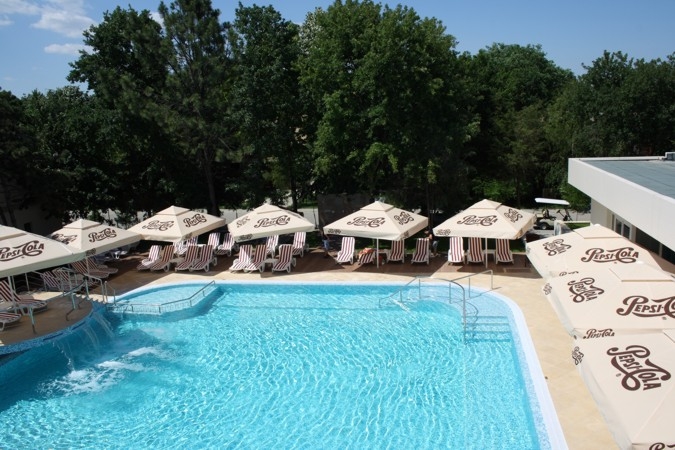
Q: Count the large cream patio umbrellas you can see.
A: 9